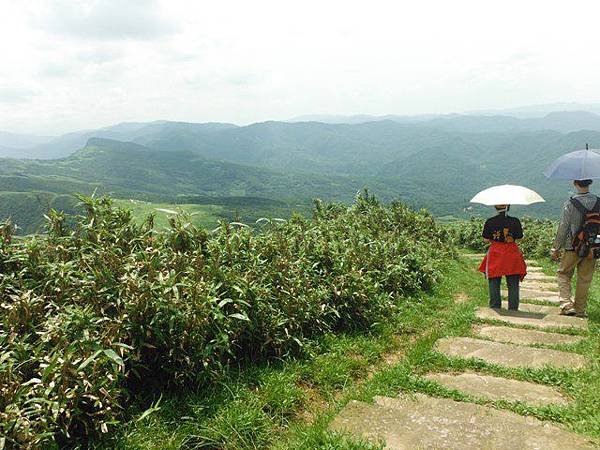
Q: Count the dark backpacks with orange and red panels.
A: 1